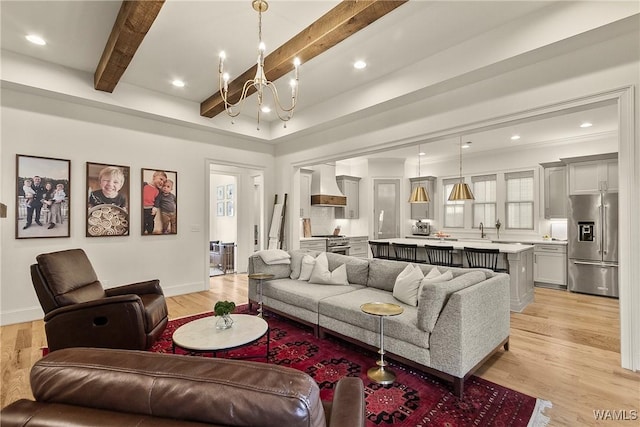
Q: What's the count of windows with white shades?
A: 3